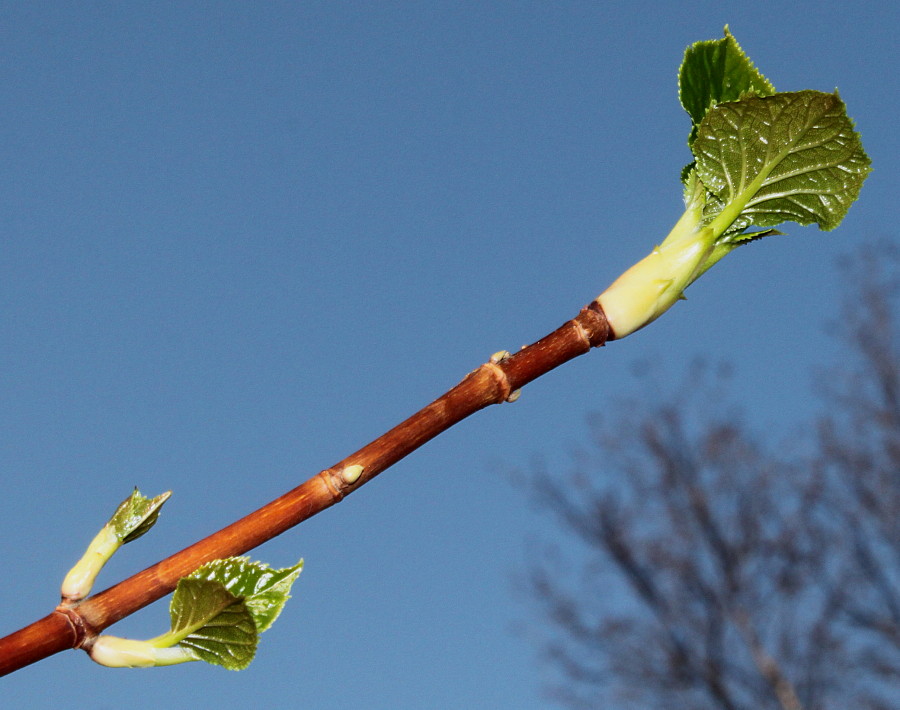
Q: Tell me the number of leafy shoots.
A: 3